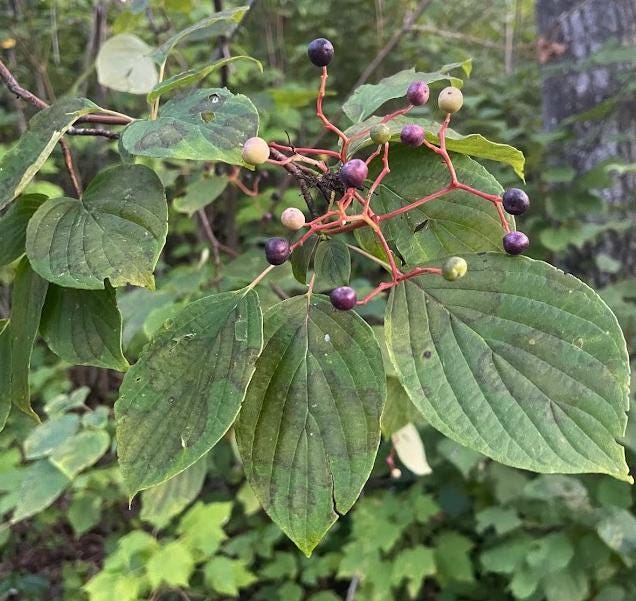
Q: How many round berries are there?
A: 13